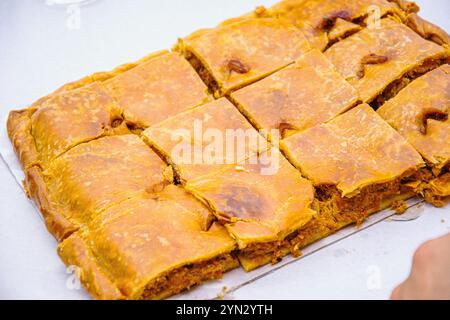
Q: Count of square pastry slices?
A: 12